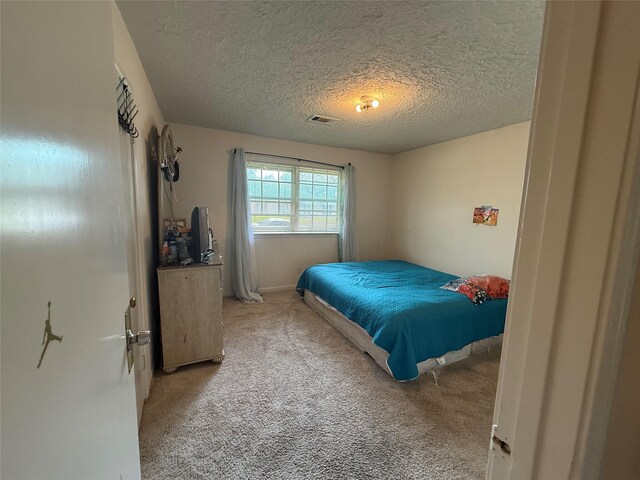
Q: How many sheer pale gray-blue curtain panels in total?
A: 2